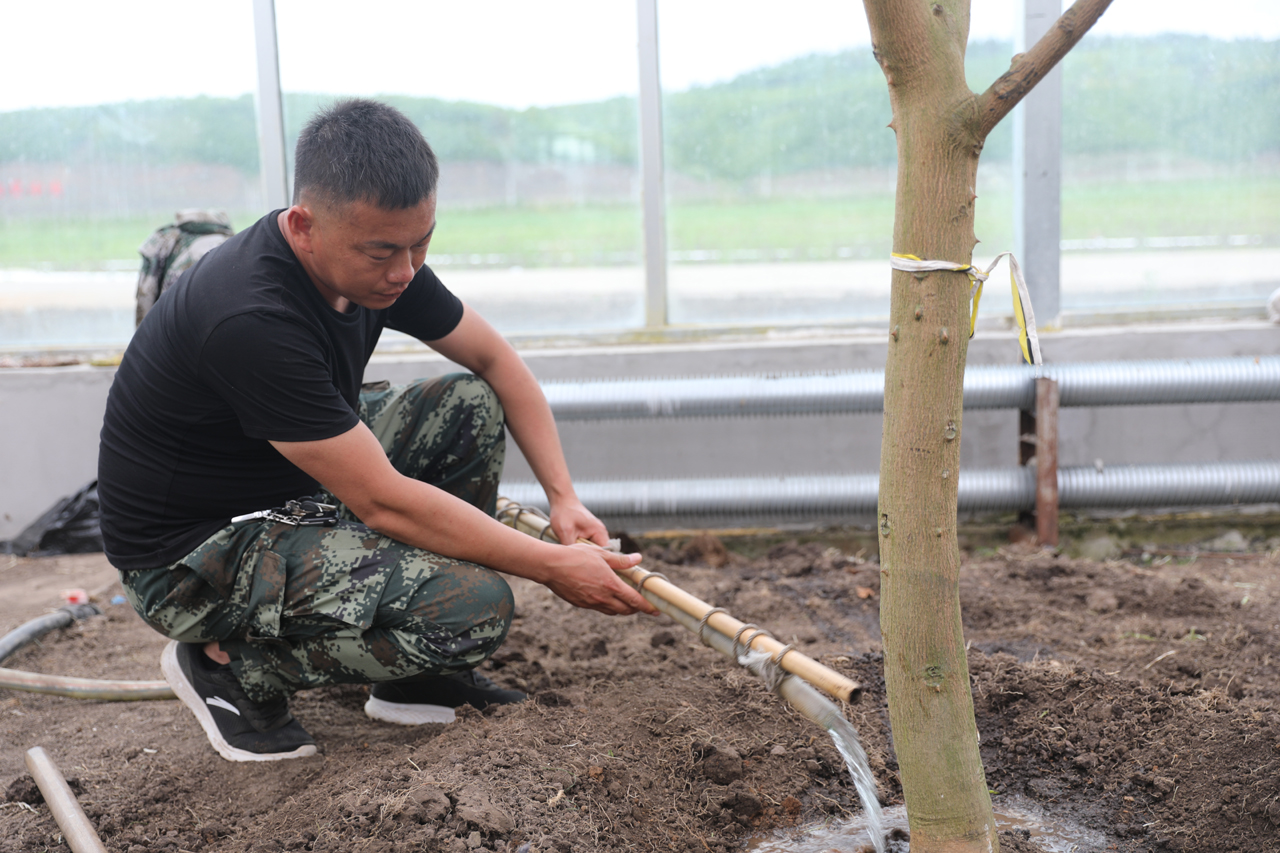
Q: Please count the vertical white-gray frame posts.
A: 3